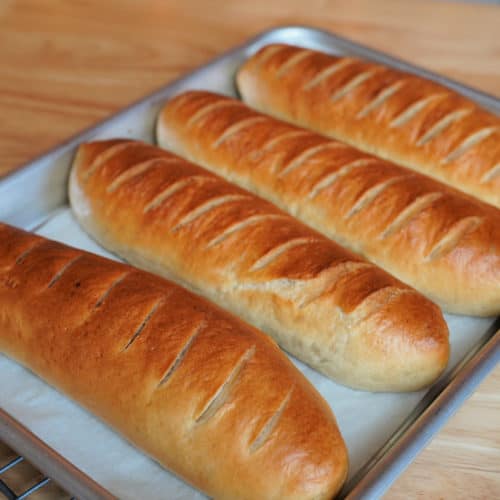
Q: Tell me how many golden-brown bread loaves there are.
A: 4